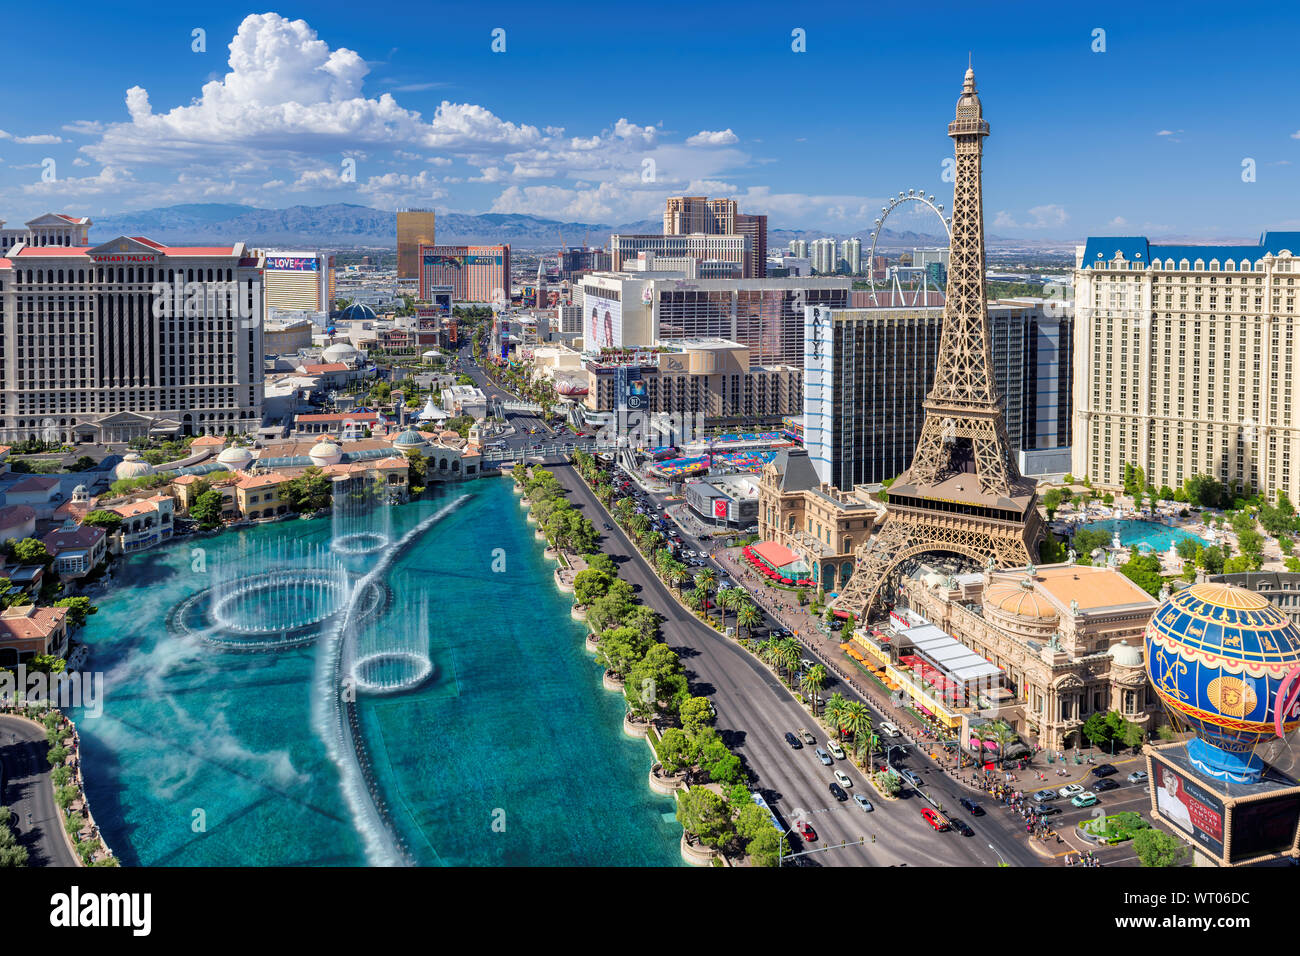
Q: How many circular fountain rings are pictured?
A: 3